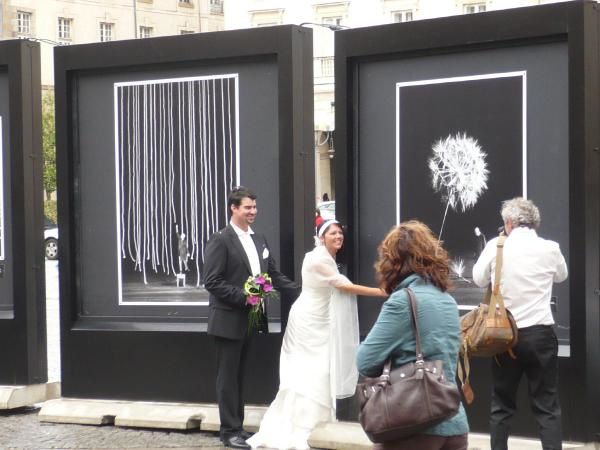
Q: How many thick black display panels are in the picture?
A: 3